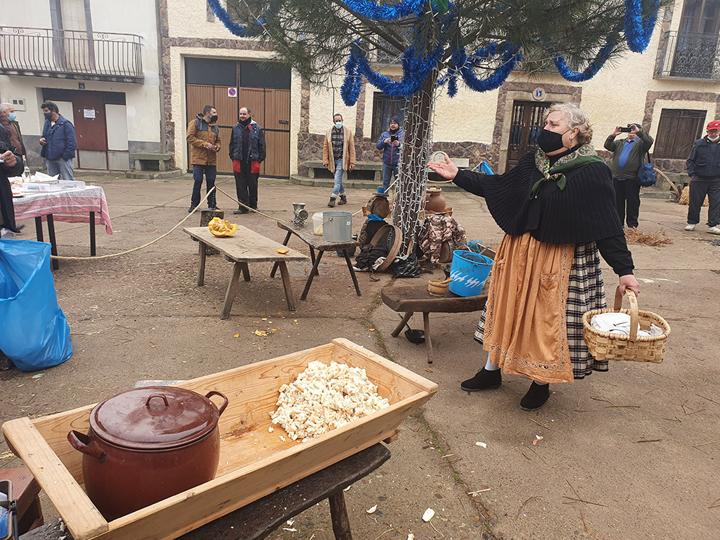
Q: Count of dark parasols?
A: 0